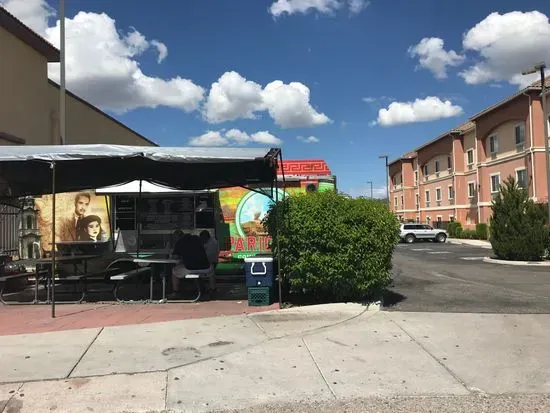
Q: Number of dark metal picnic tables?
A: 2